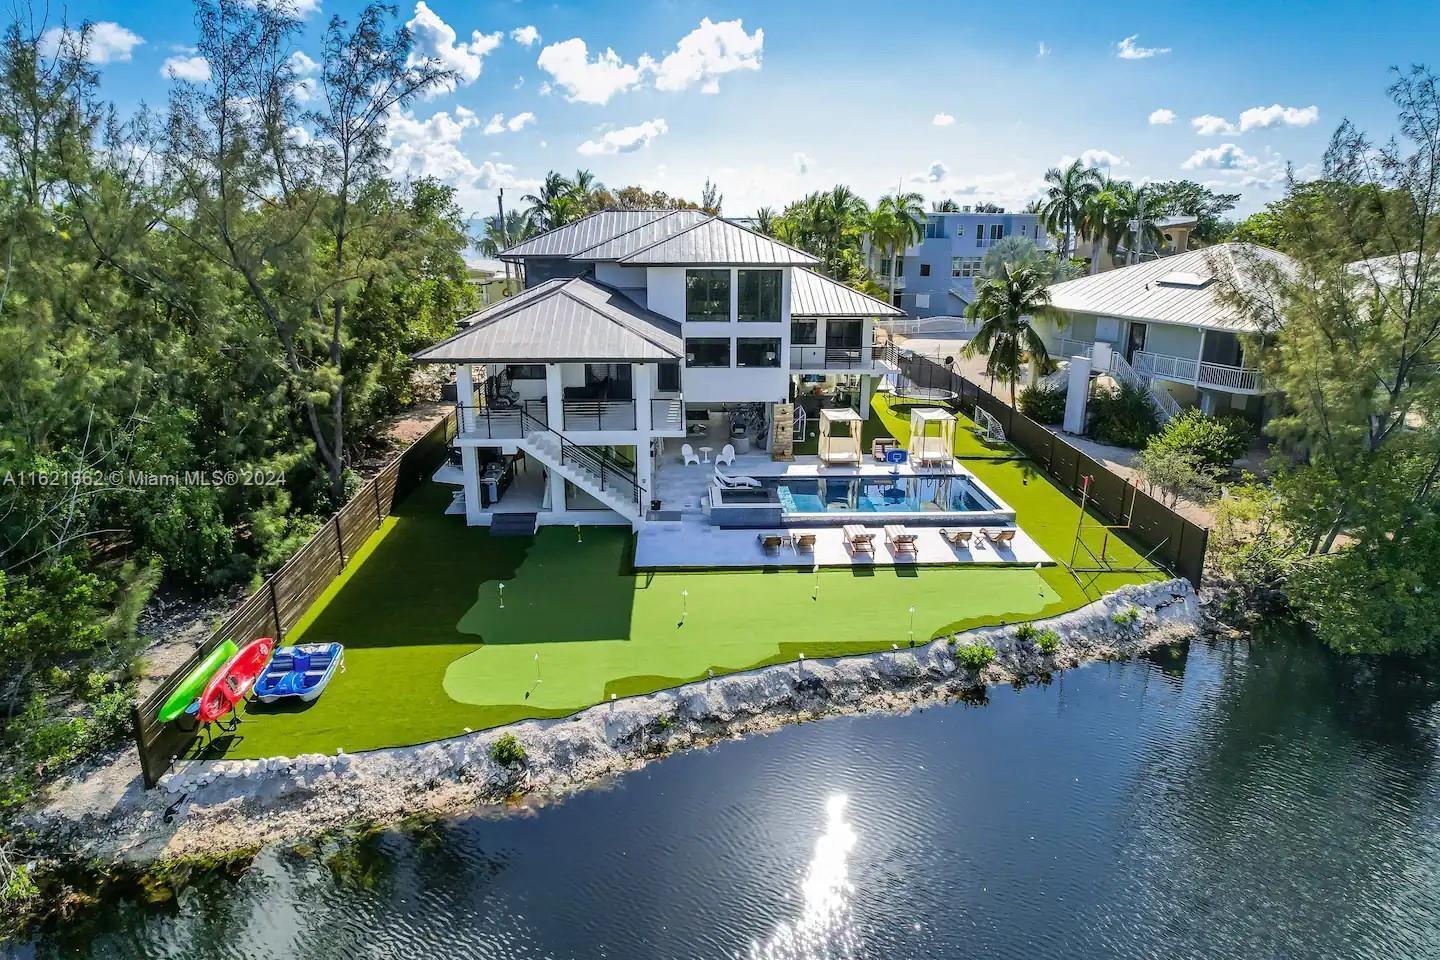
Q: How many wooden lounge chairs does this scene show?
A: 6